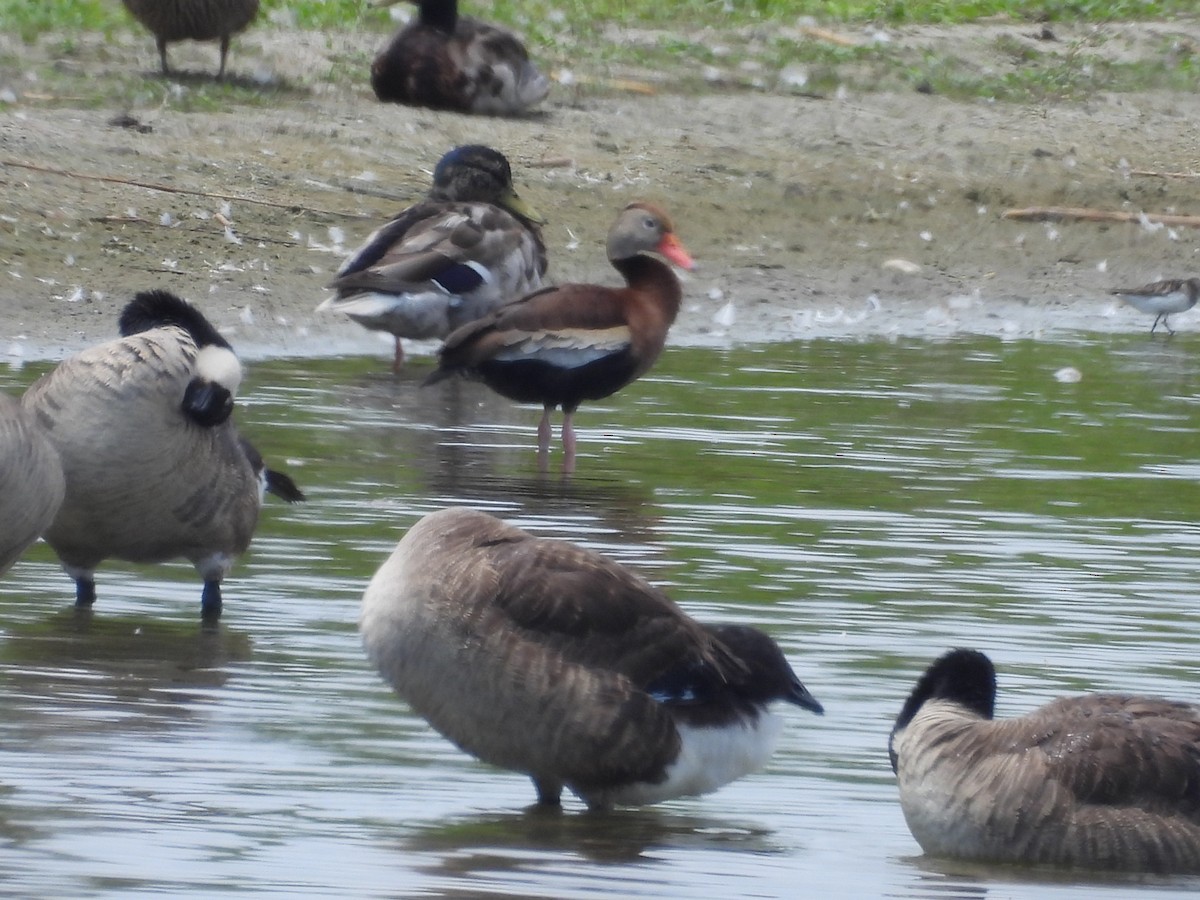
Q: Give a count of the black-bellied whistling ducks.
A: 1